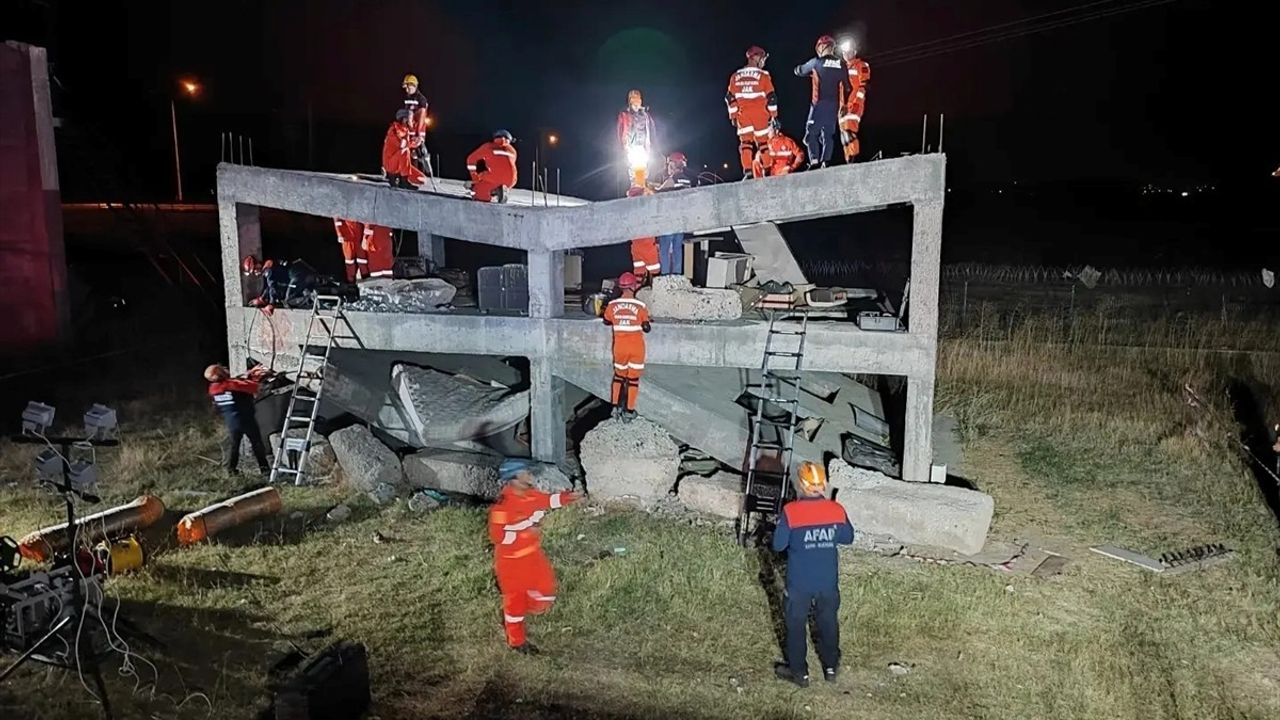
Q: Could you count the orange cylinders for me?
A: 2